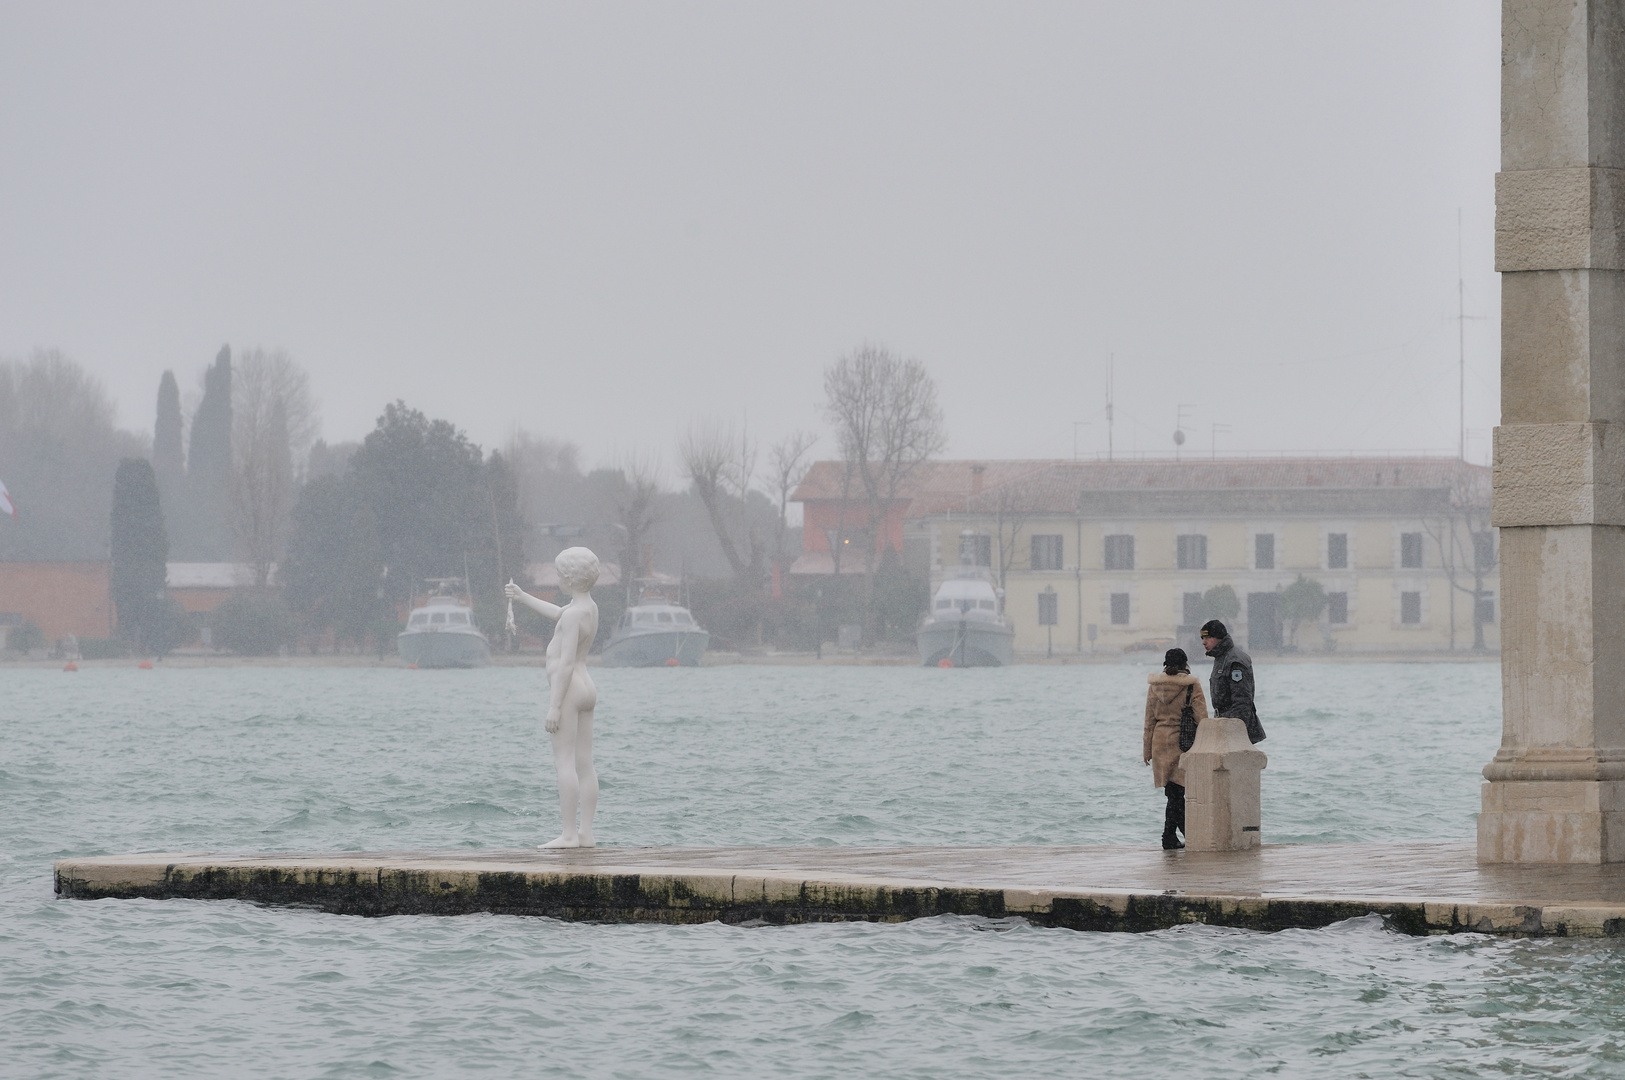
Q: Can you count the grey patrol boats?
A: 3